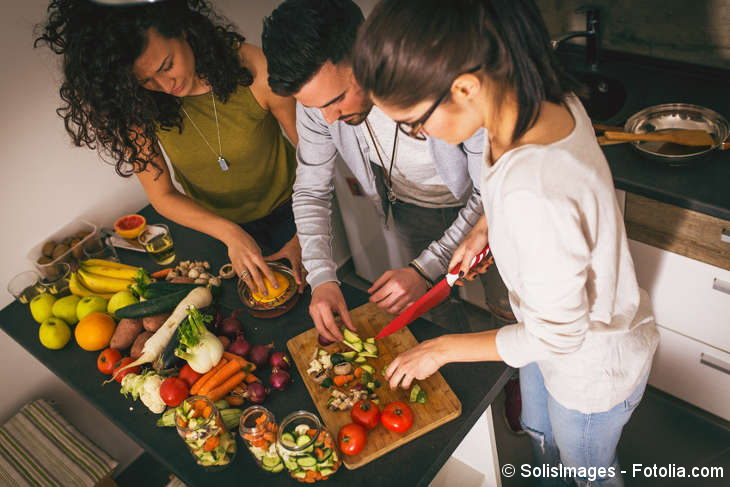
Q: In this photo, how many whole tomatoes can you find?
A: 7